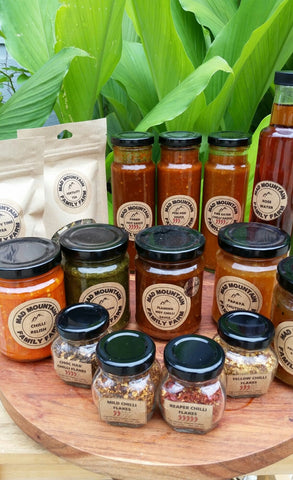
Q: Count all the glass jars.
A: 12